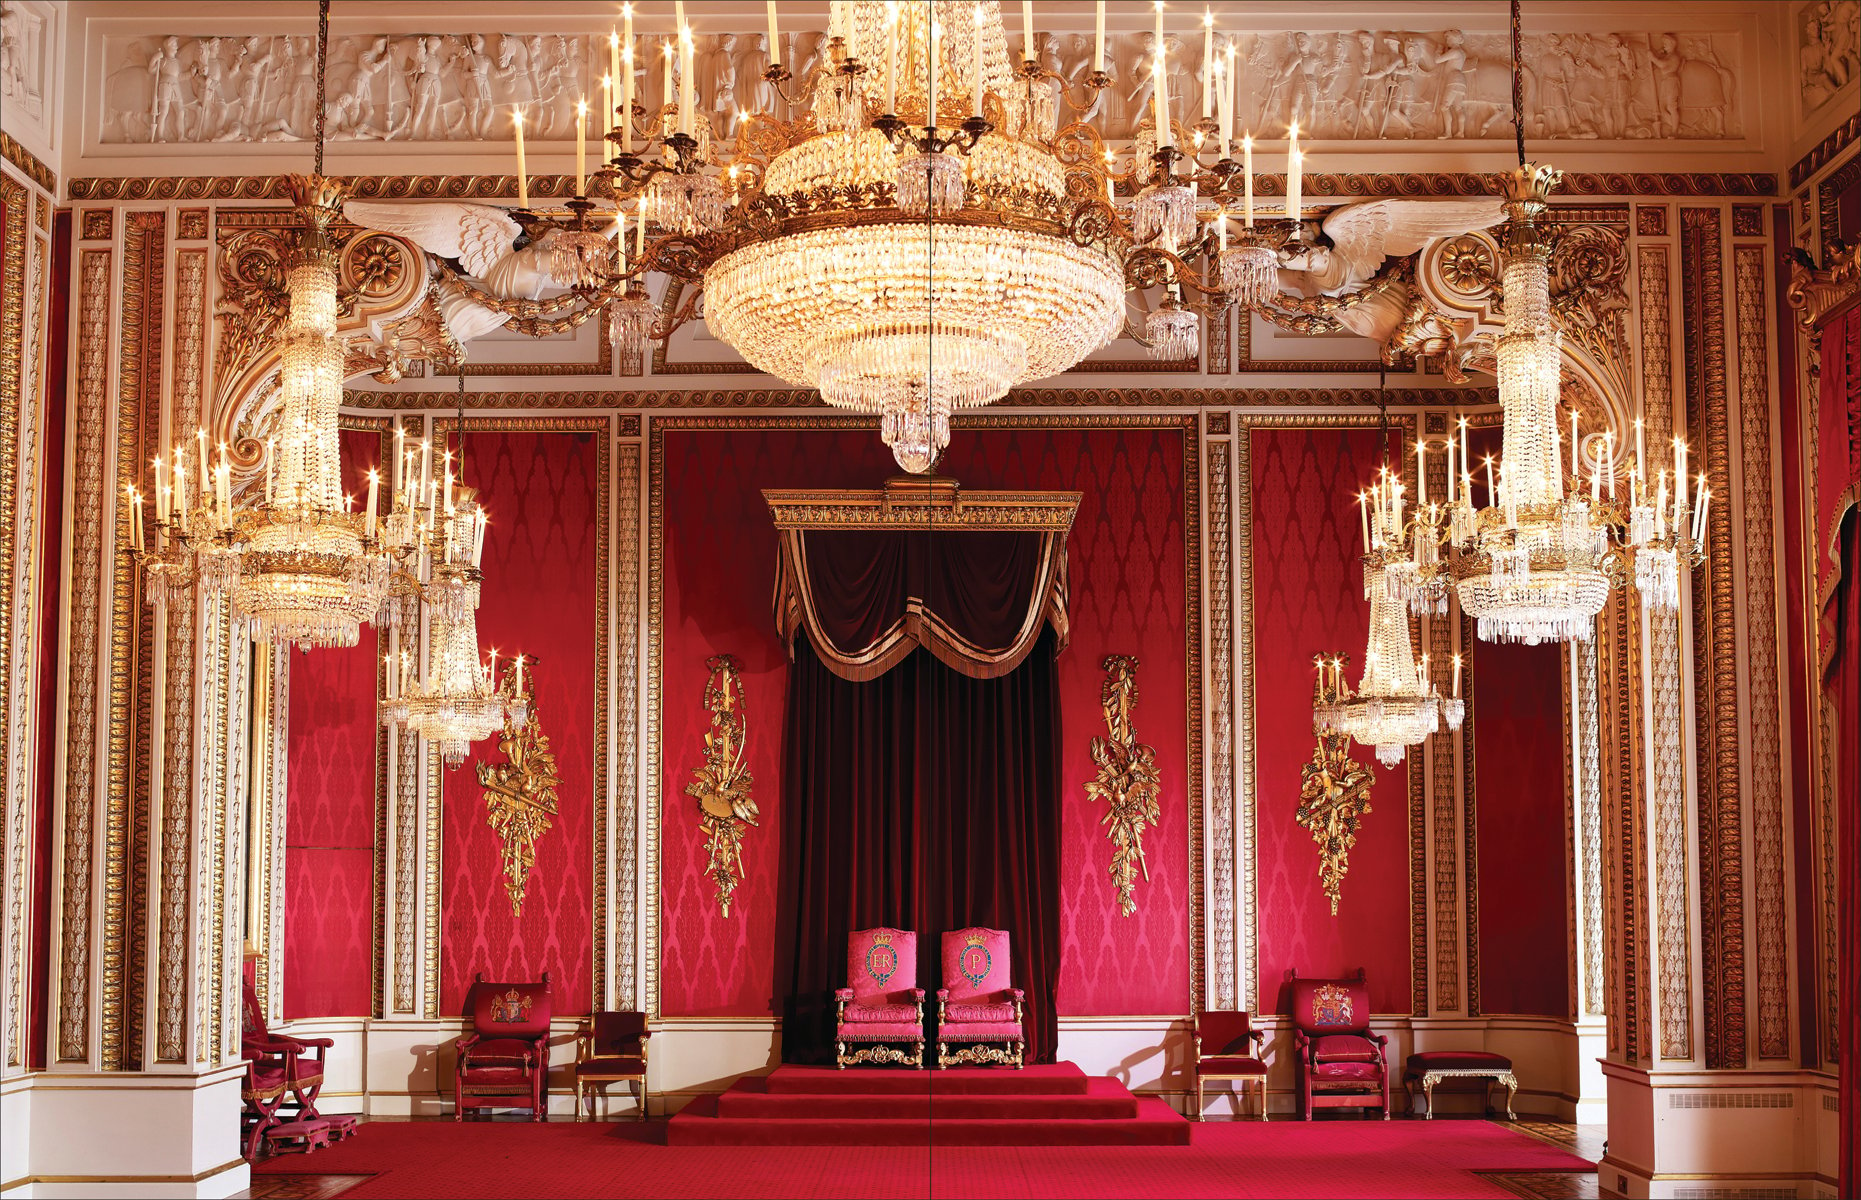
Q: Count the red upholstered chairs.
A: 8